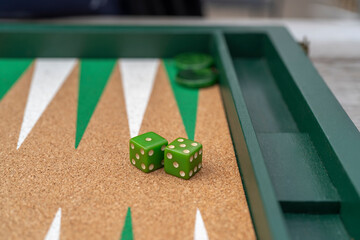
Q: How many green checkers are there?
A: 2